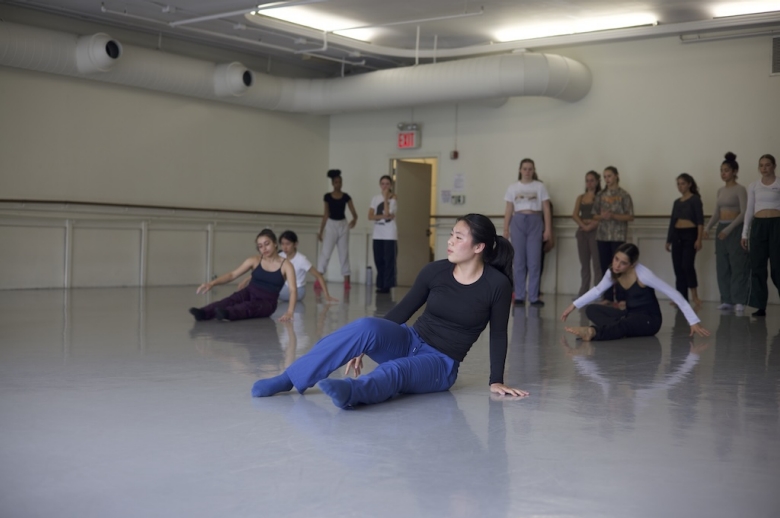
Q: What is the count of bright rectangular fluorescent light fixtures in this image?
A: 3